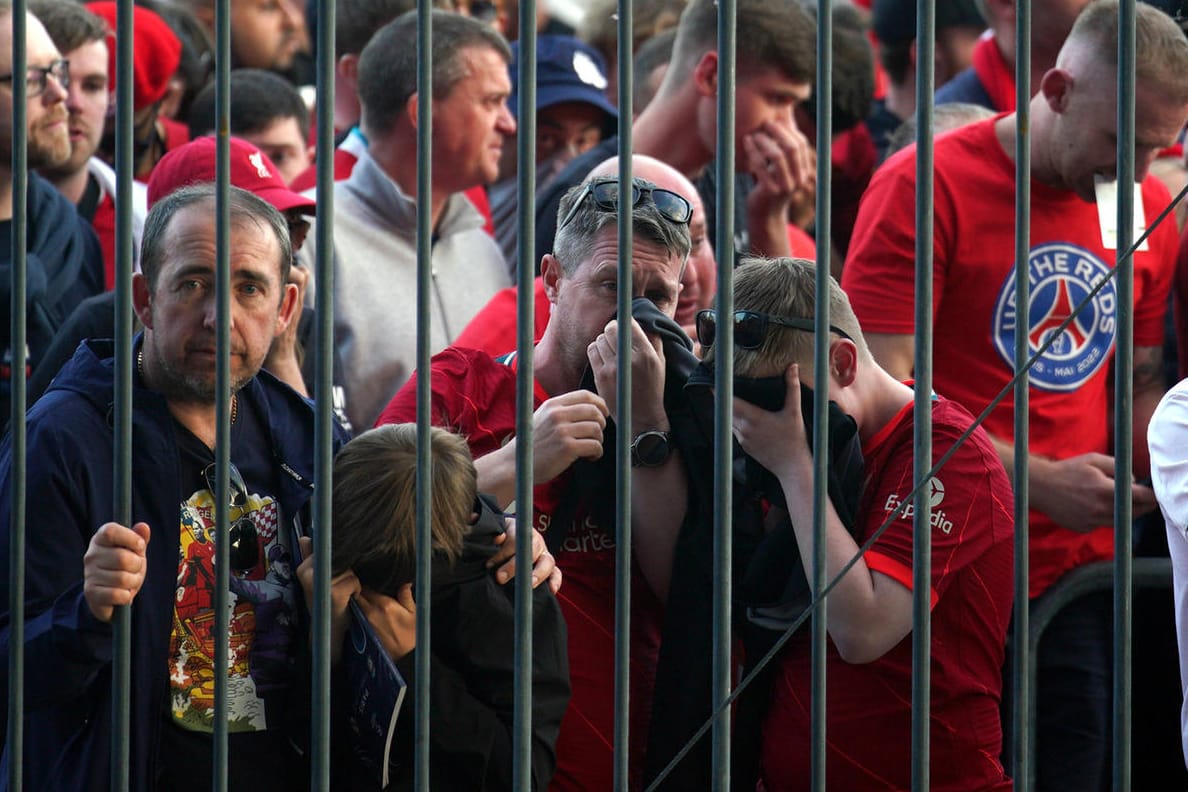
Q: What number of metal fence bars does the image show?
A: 12